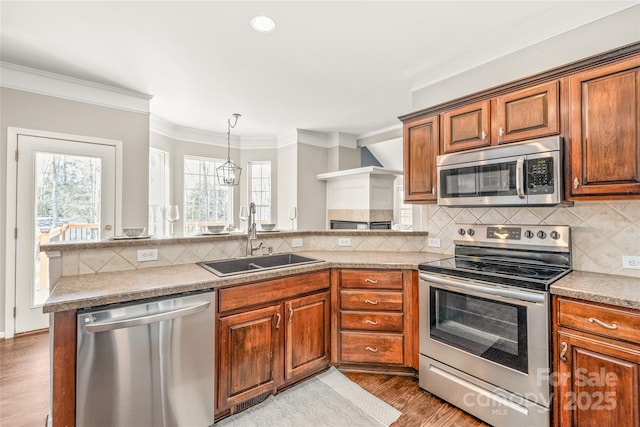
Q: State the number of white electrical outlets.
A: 5